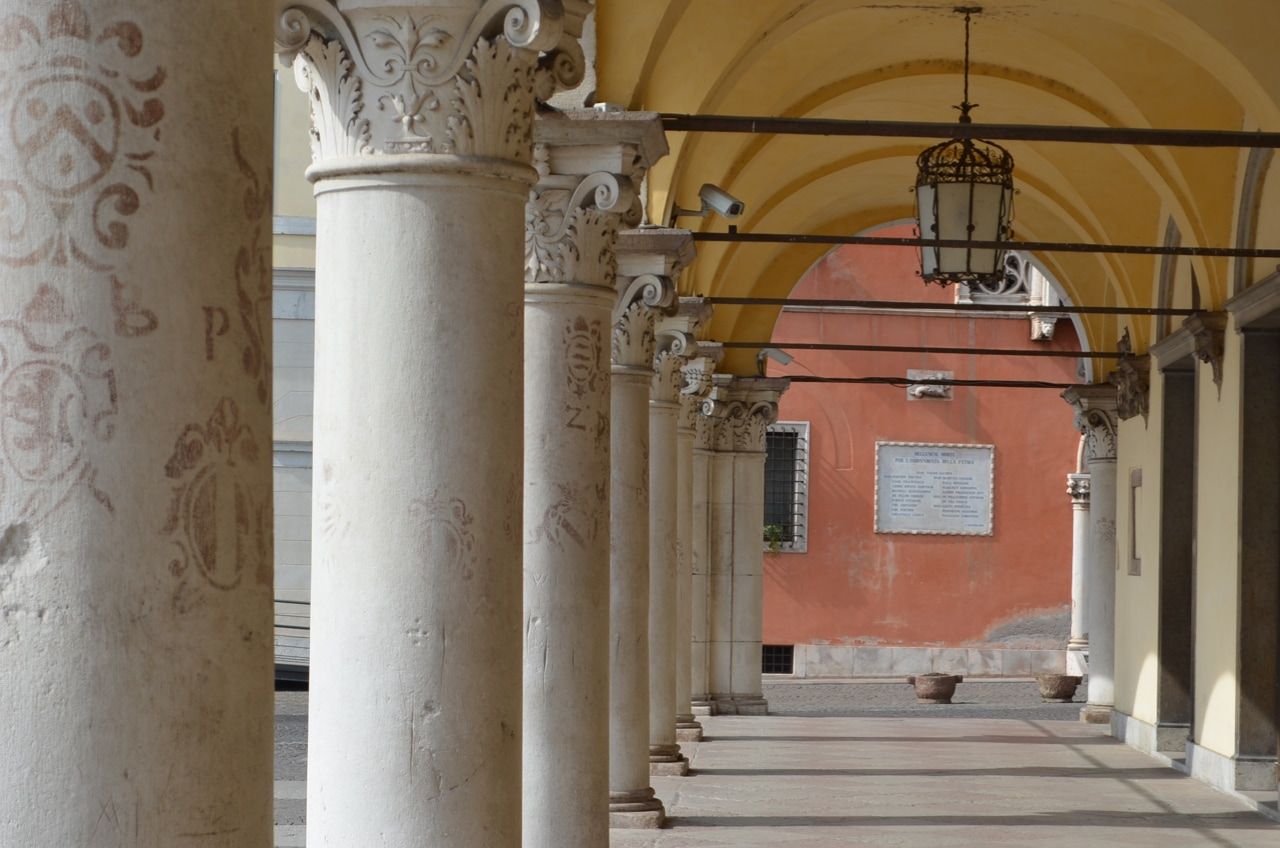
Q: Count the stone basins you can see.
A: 2